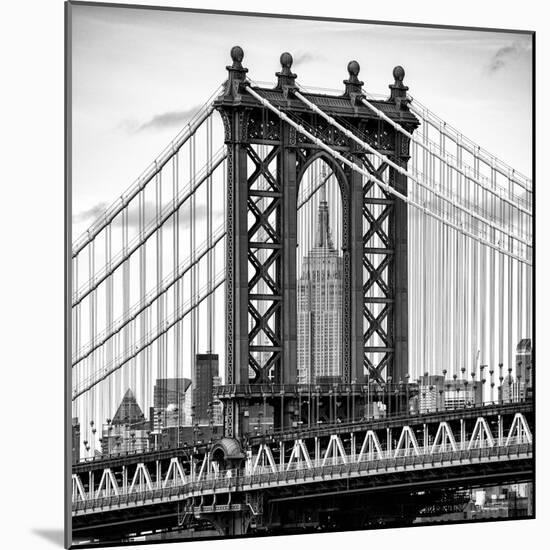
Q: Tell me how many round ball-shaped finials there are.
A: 4